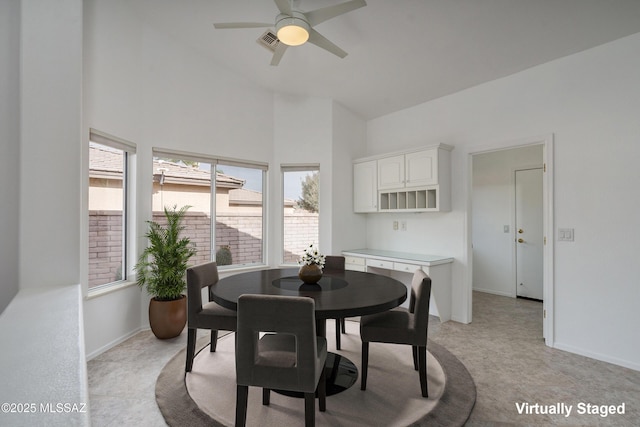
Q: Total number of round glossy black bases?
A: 1